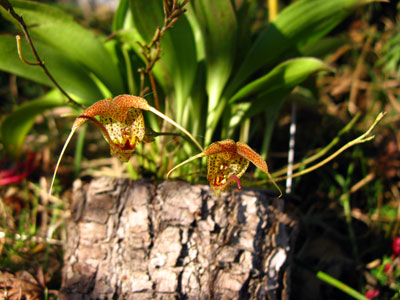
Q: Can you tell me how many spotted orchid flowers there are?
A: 2